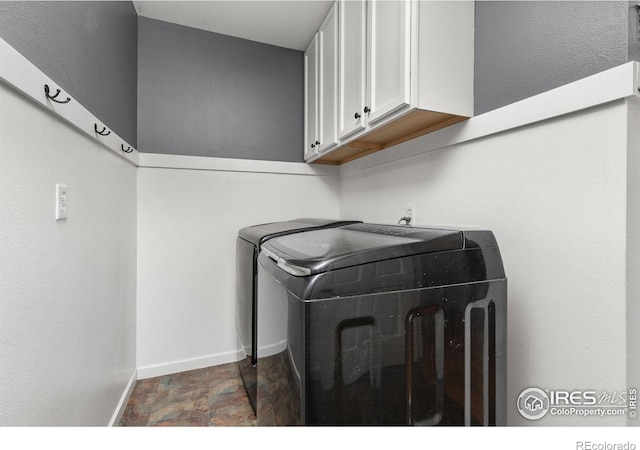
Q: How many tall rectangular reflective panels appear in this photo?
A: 3